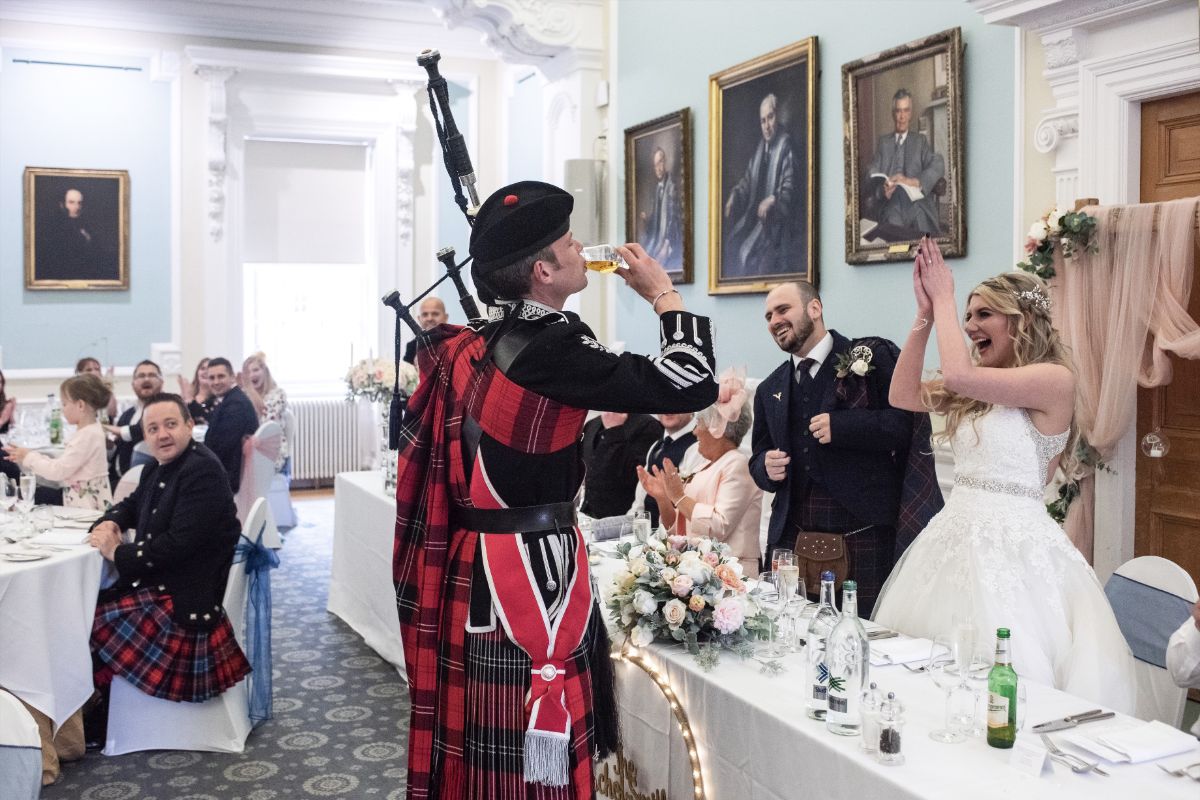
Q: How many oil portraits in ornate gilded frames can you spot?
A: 4